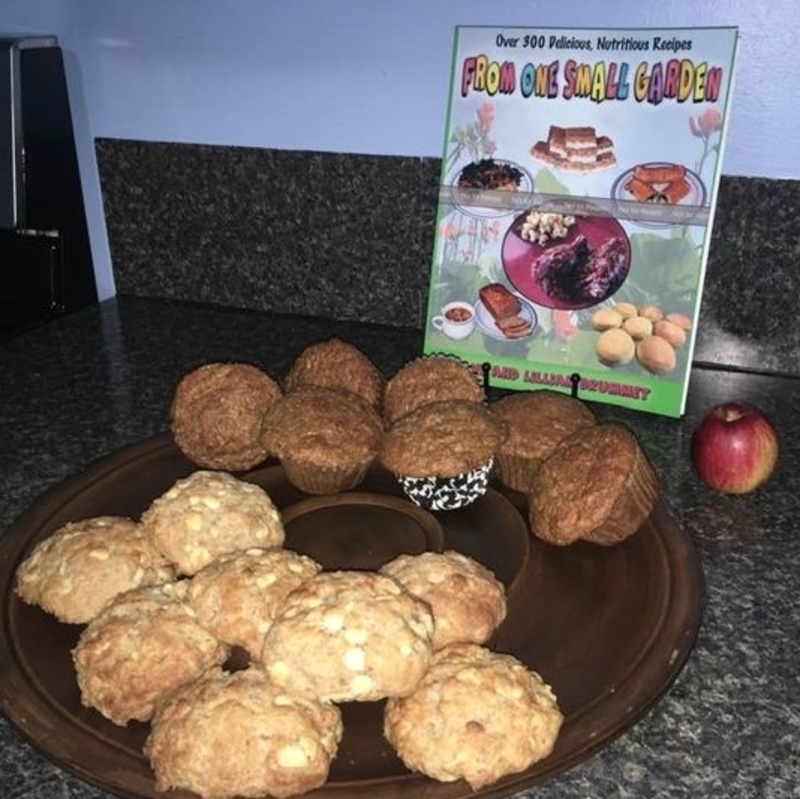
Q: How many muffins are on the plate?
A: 7